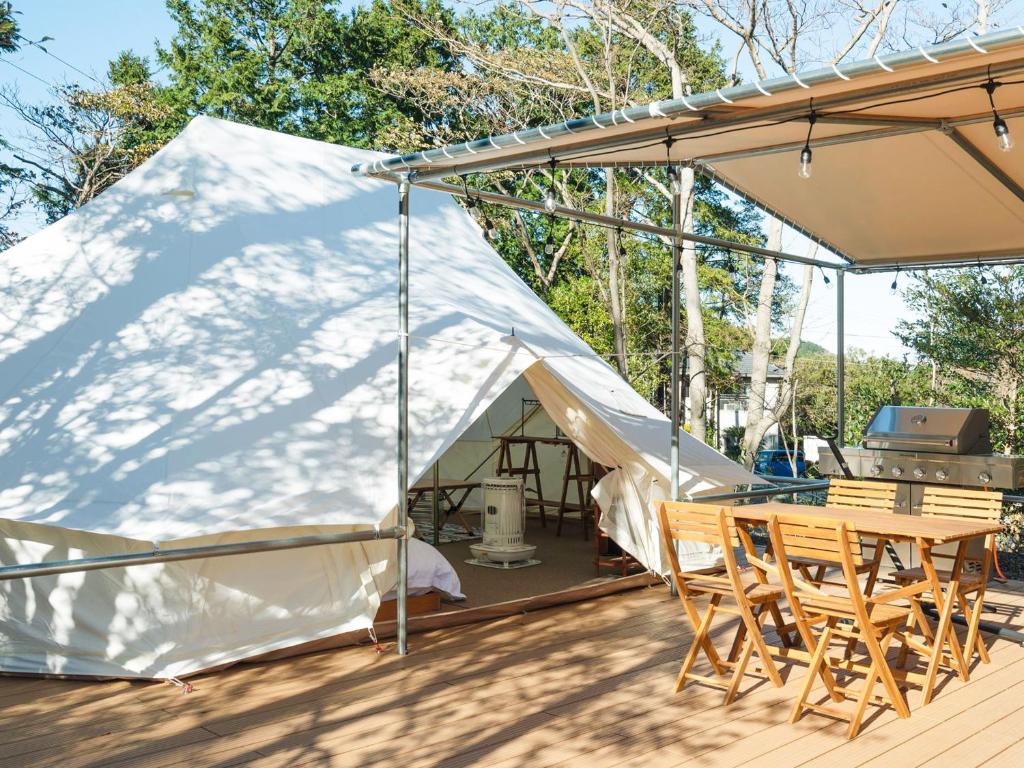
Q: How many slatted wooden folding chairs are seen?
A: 4